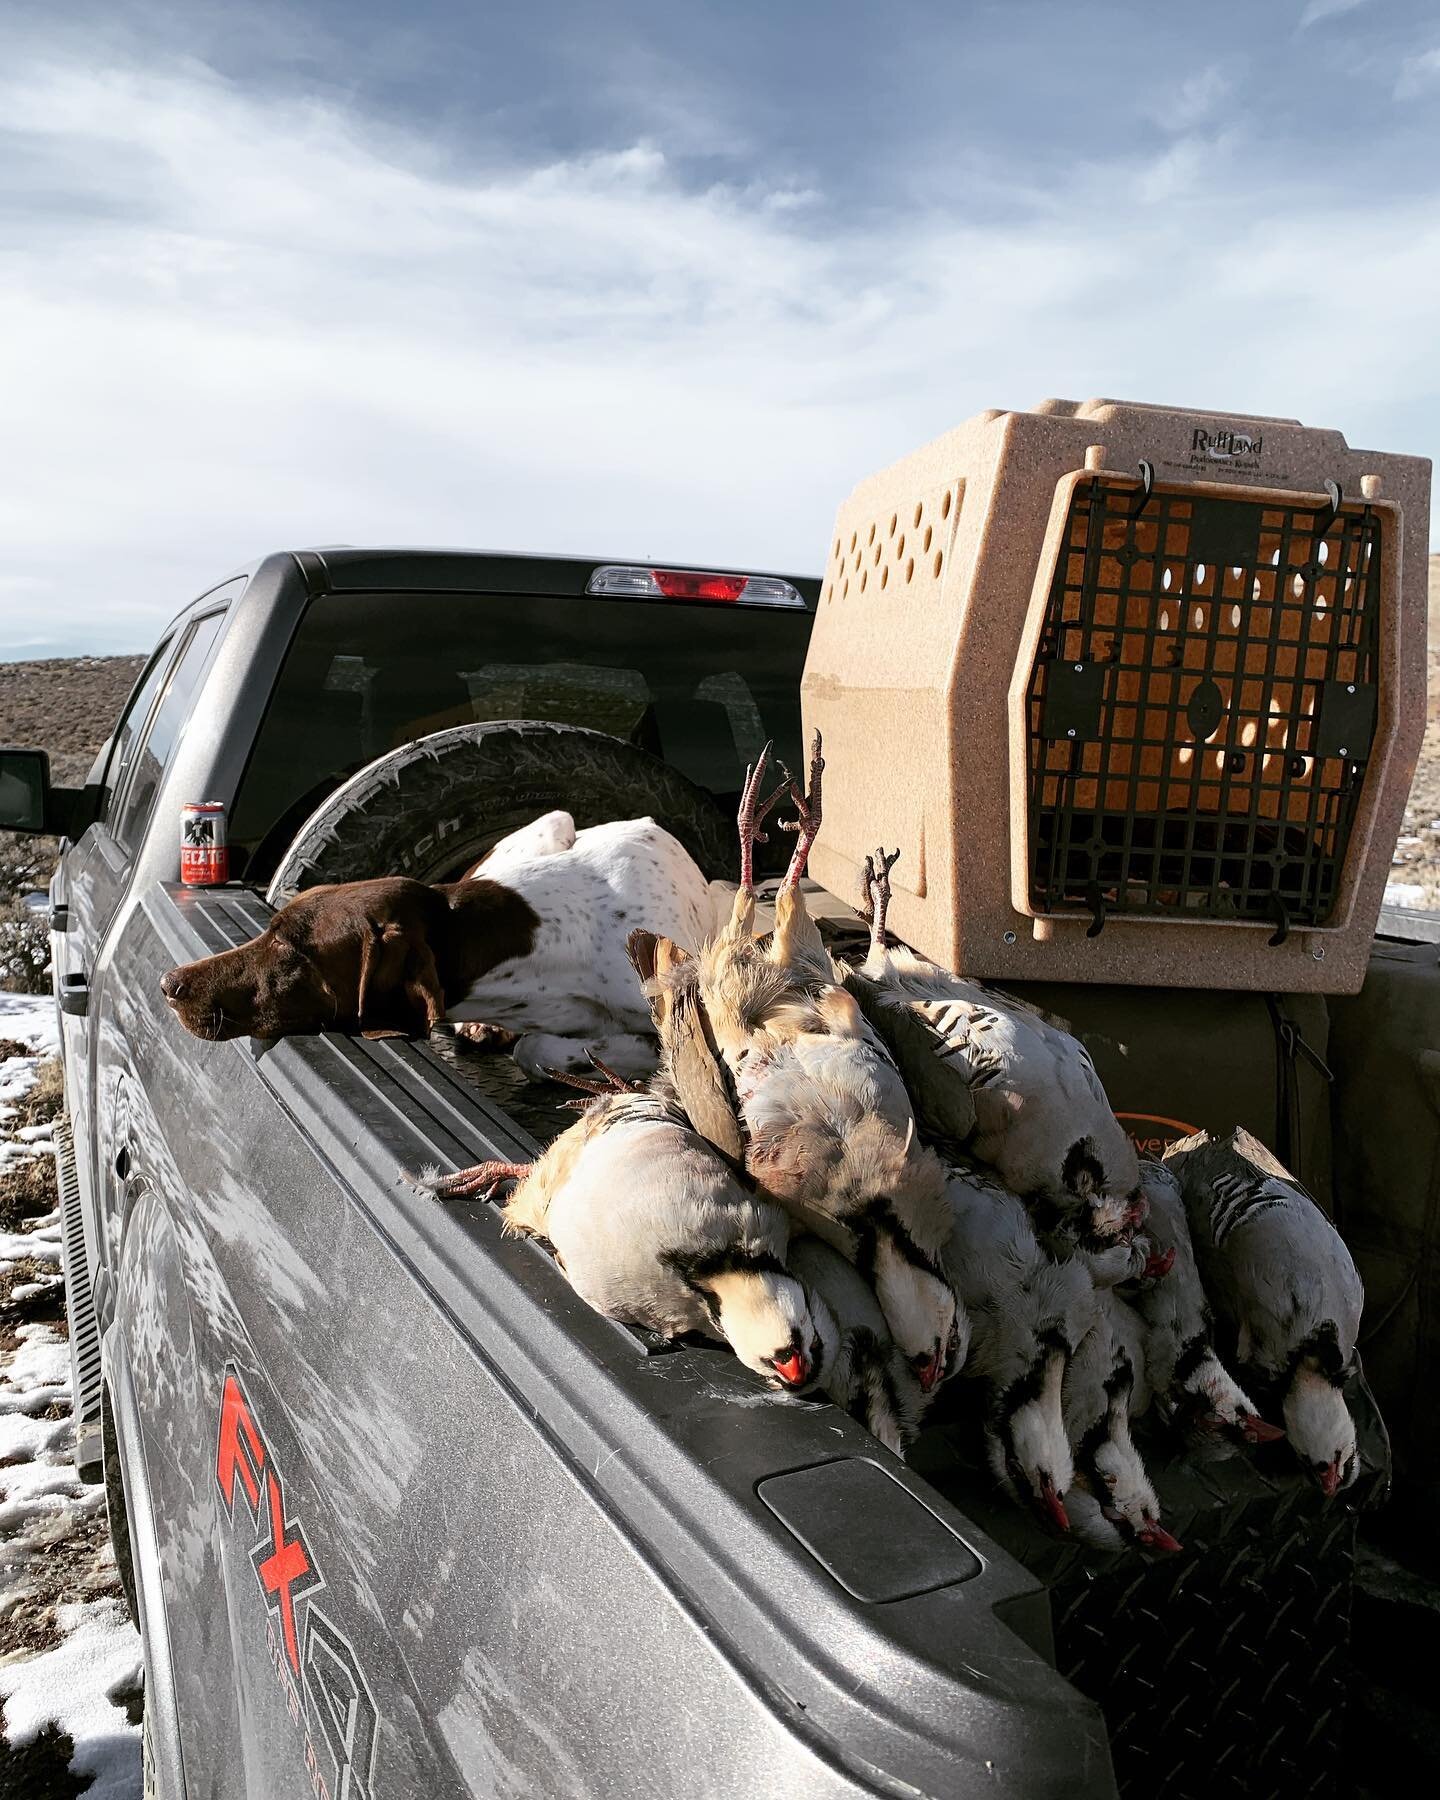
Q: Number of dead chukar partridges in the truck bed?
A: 8